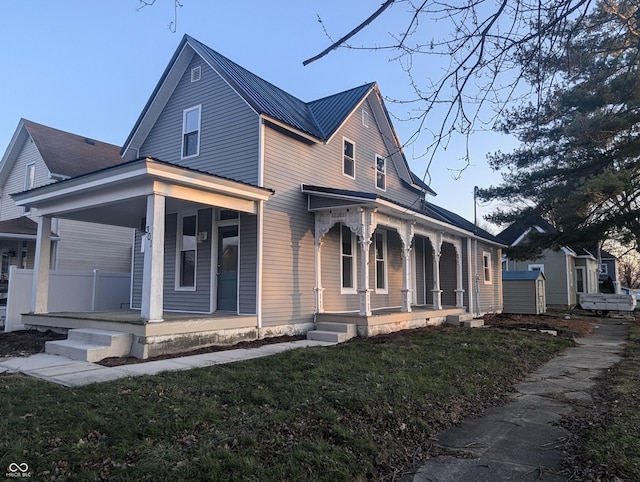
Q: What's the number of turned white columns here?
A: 5